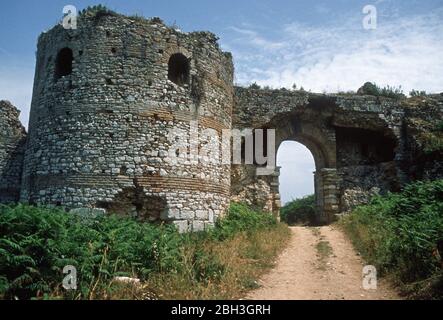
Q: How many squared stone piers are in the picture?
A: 2